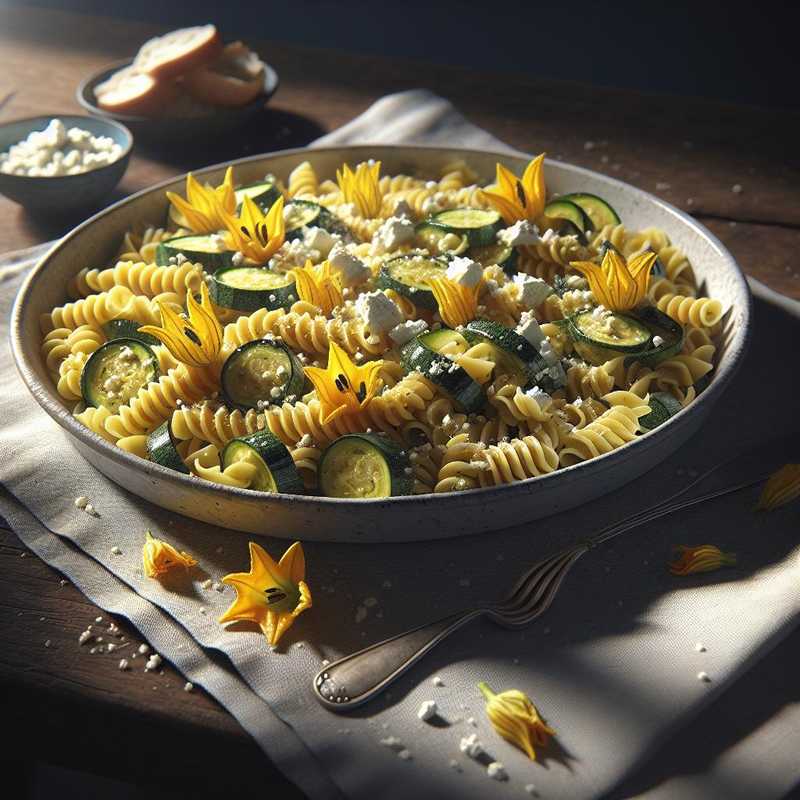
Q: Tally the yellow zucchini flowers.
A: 14